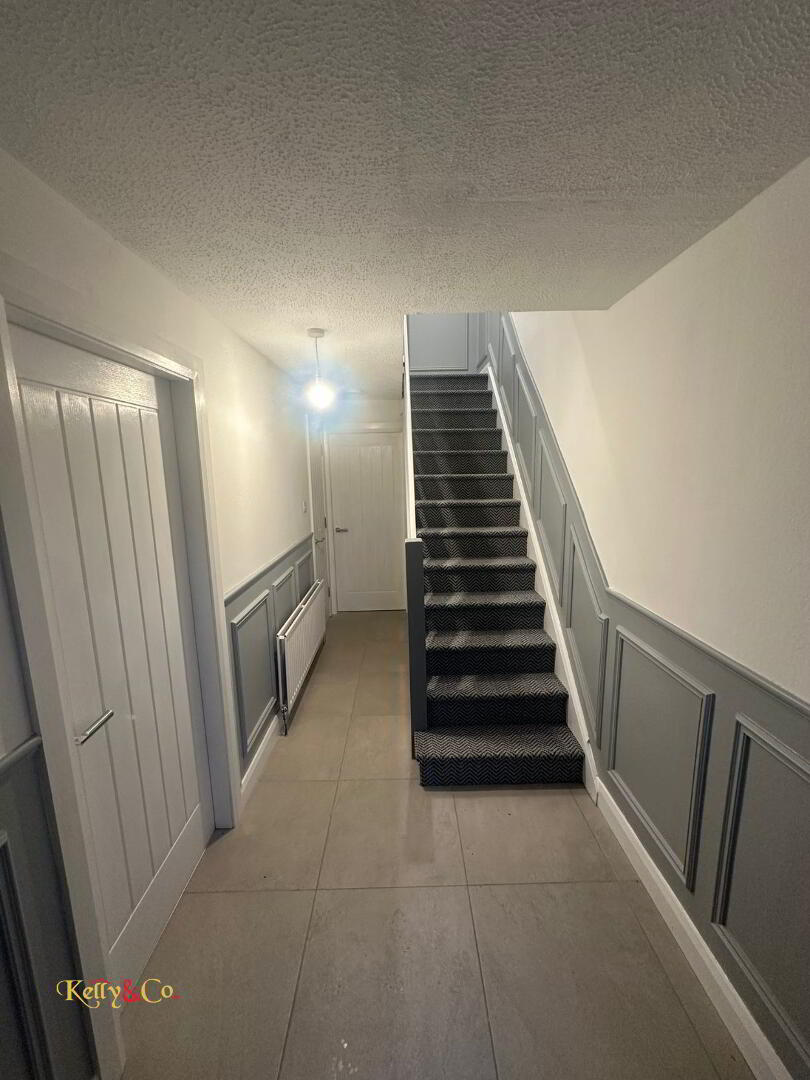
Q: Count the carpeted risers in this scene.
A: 13